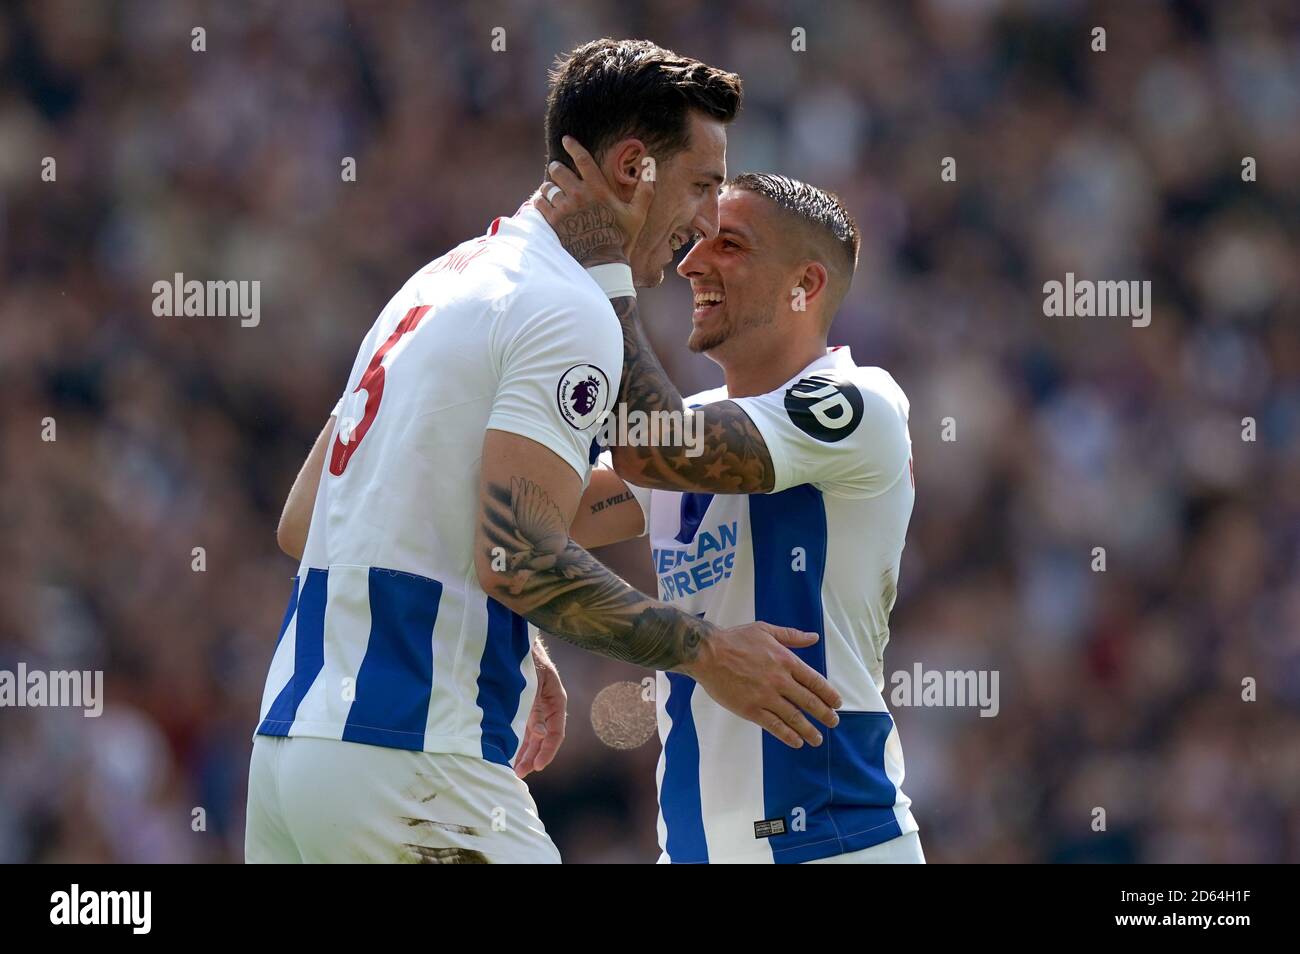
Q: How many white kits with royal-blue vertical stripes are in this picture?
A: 2